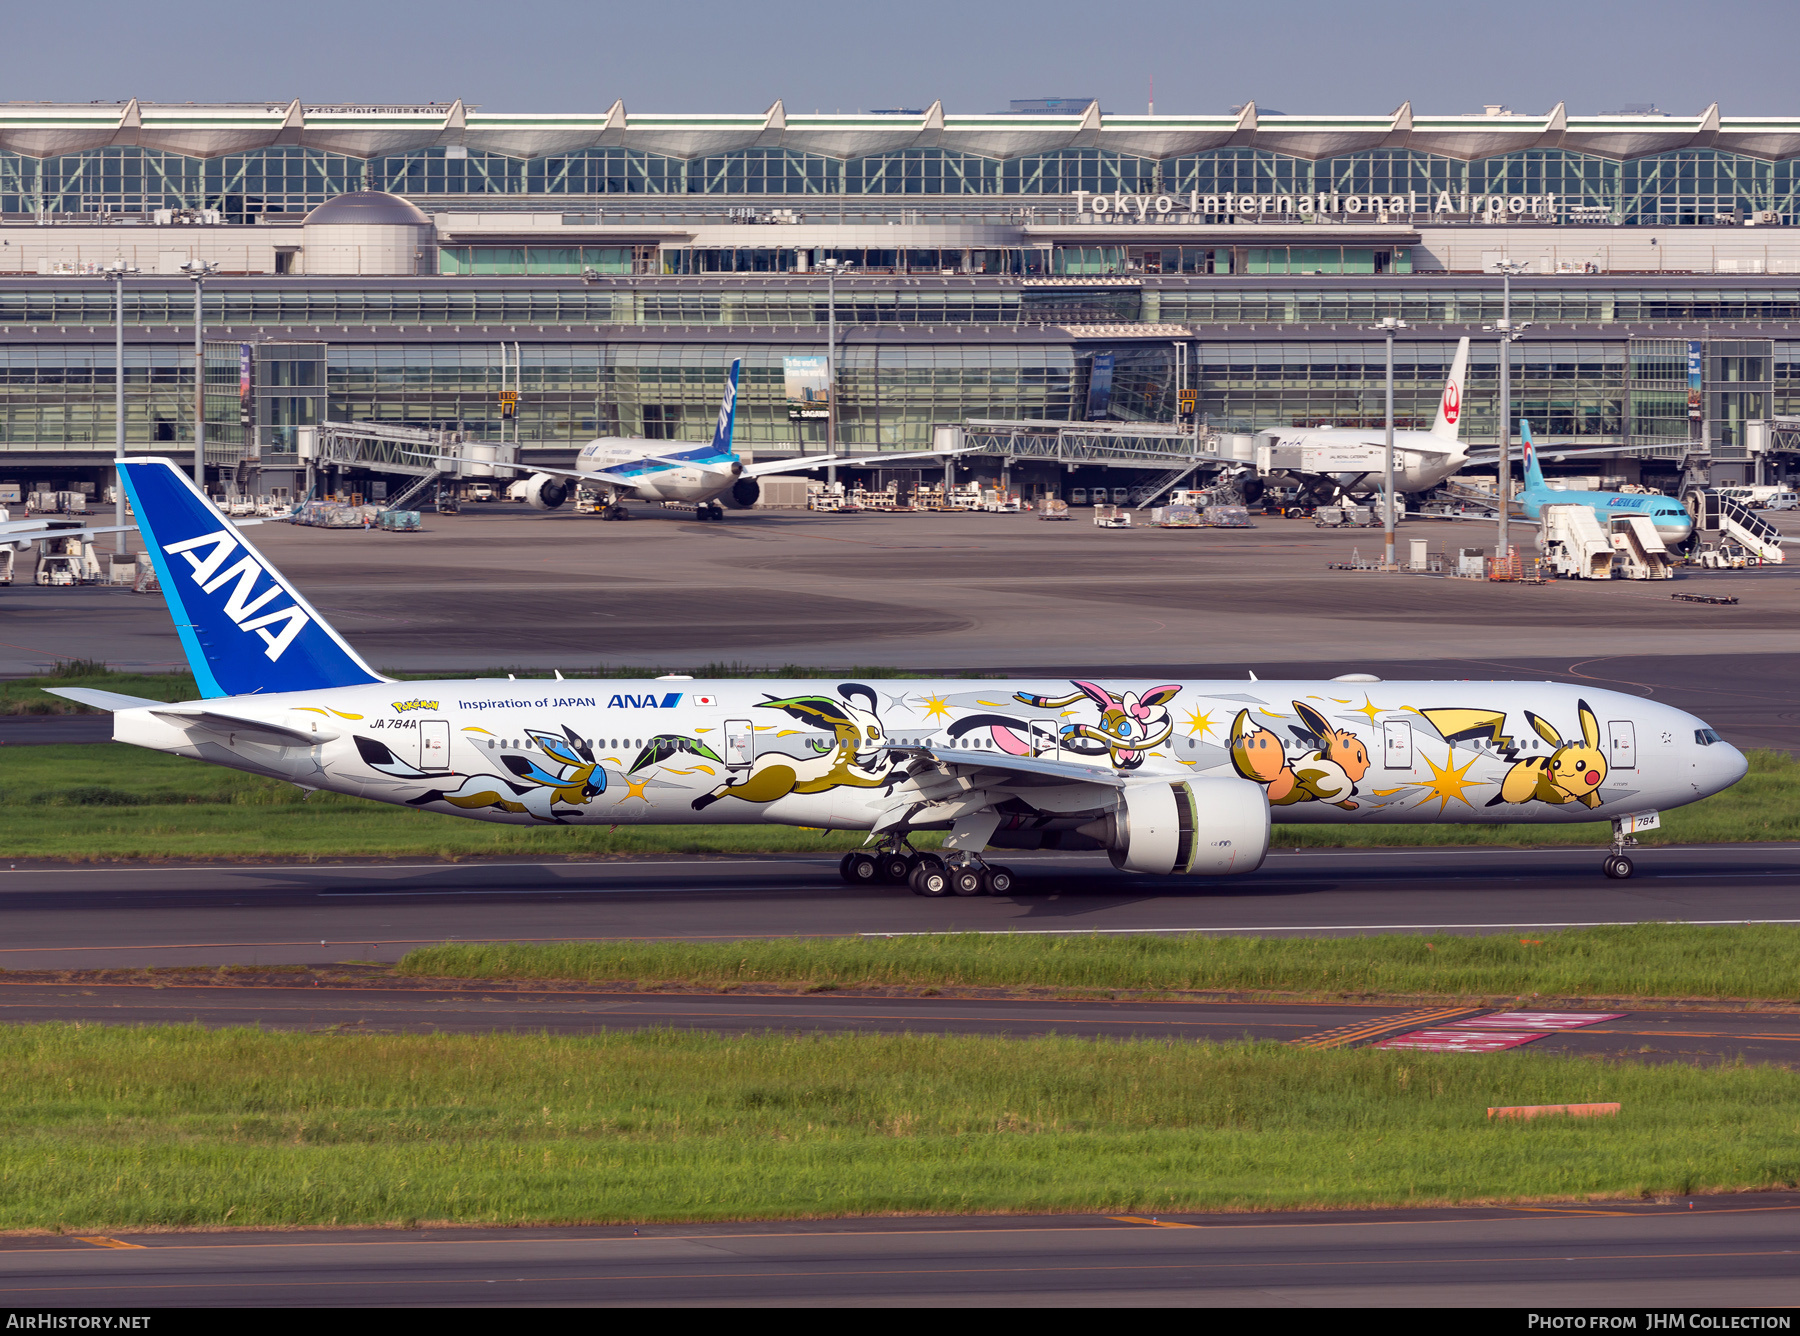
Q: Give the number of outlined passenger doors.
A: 5